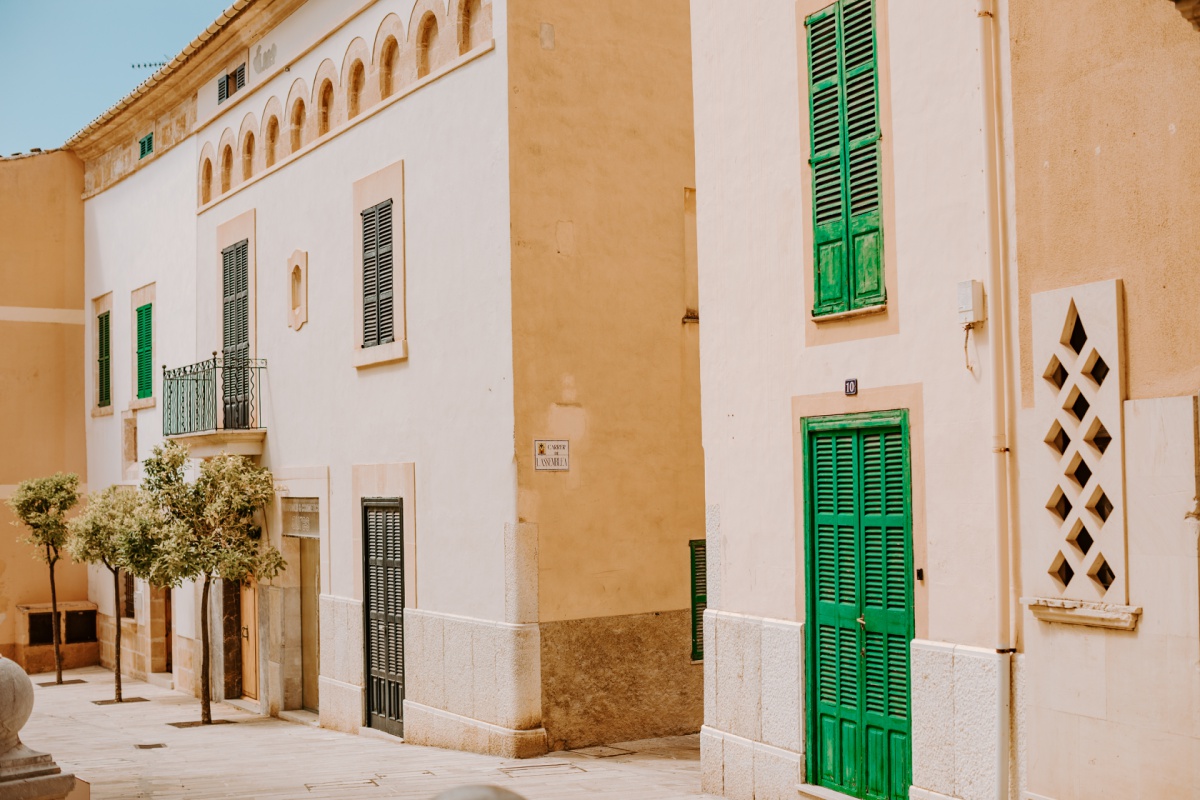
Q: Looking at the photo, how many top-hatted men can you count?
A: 0